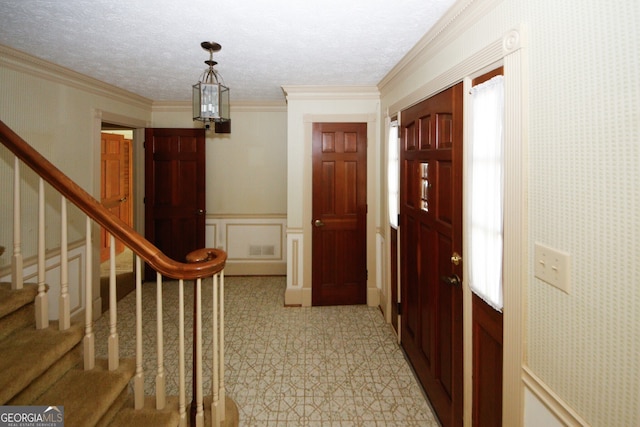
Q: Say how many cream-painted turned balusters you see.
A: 11